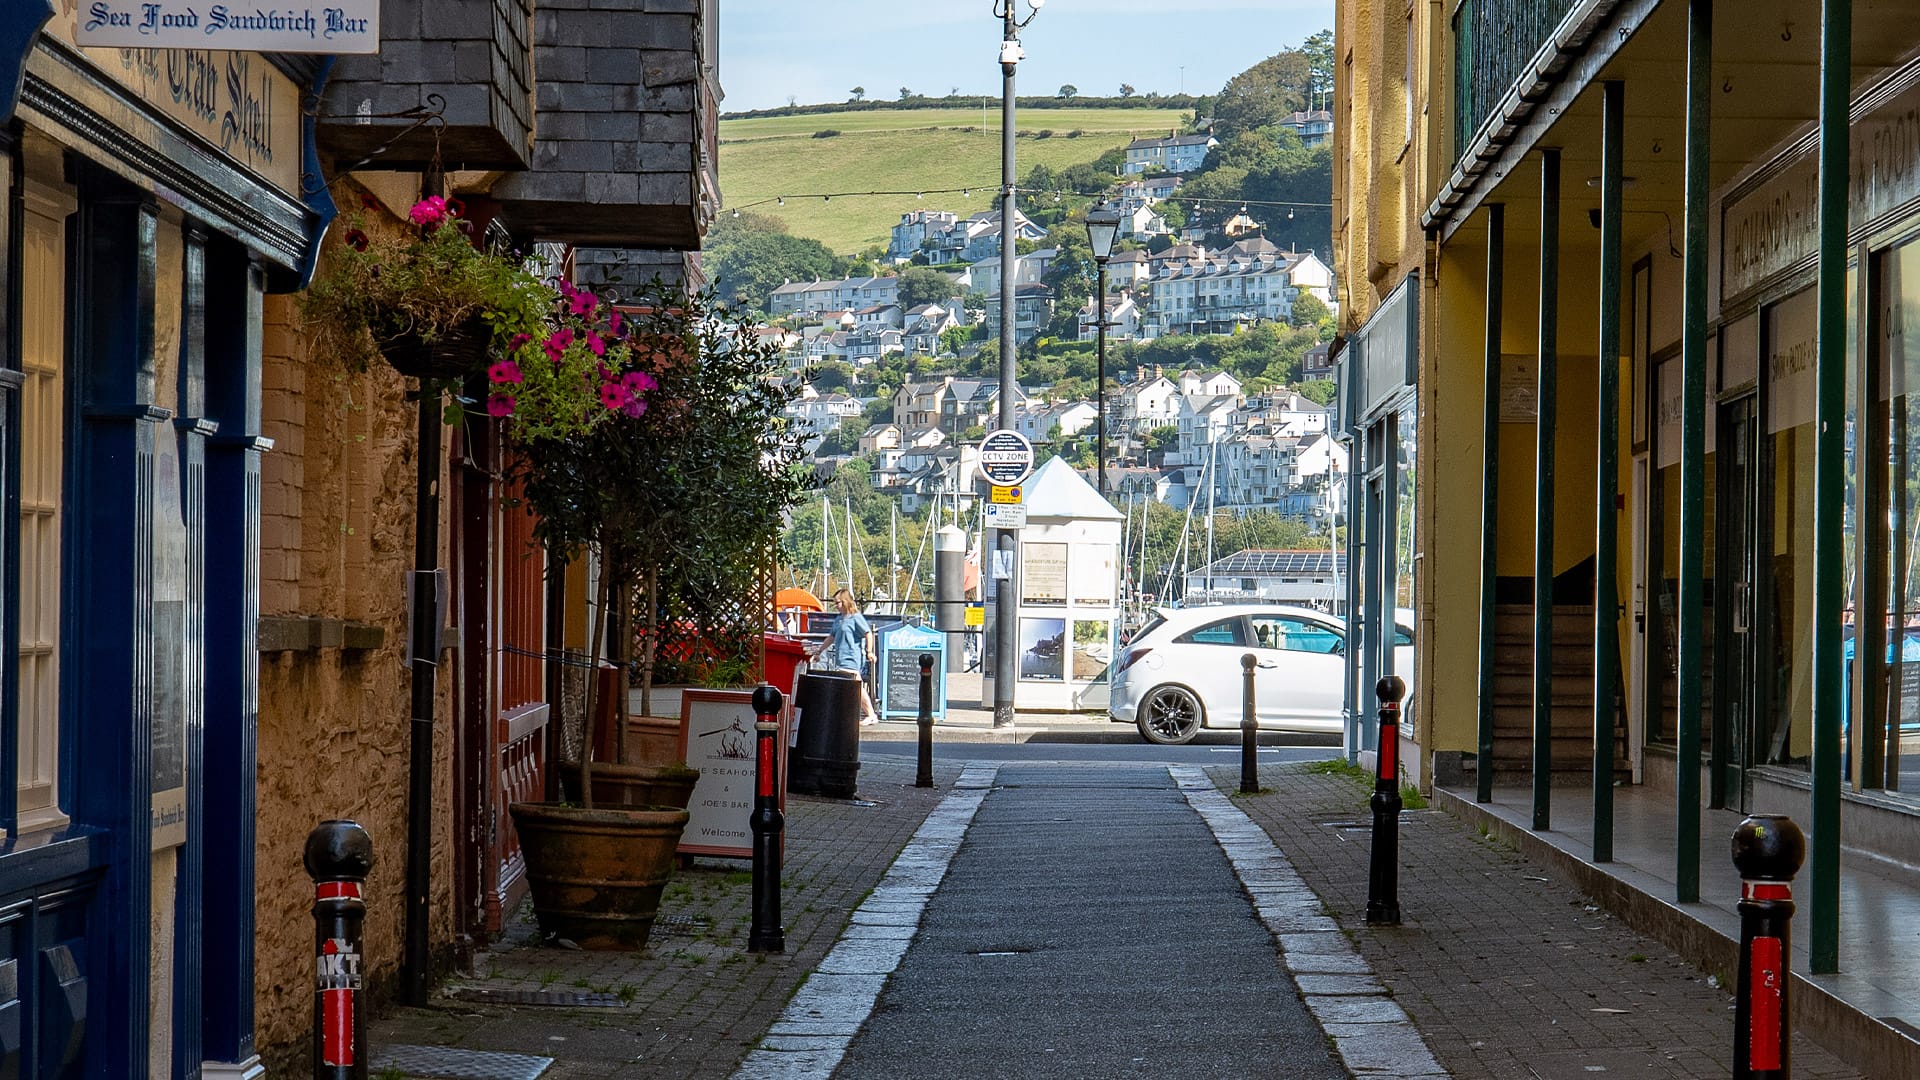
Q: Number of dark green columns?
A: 5